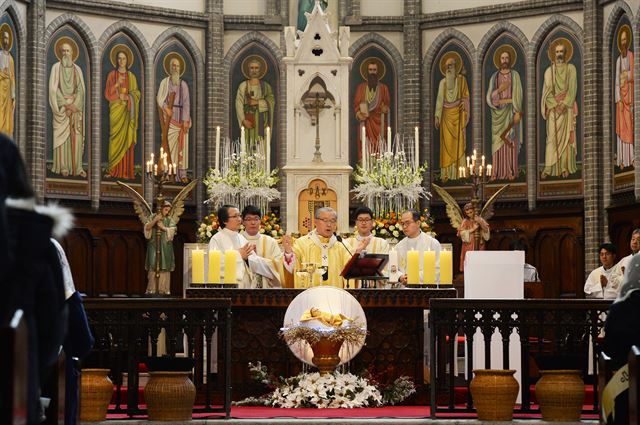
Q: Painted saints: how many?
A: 10